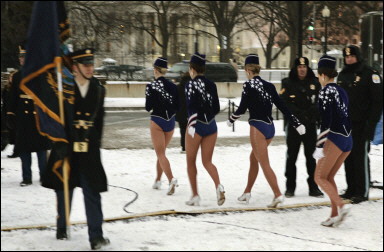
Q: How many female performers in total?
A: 4